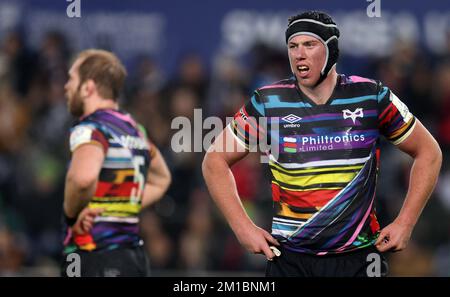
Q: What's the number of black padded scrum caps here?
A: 1